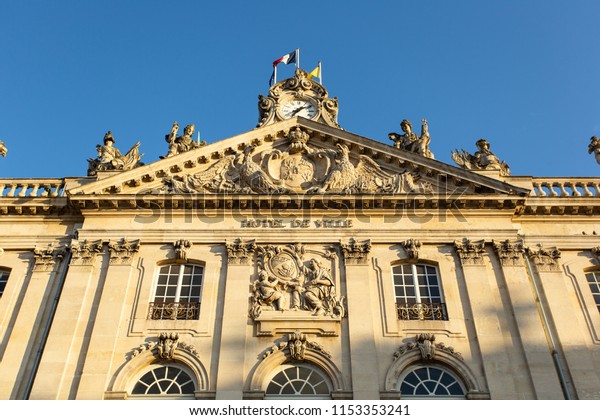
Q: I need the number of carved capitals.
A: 8